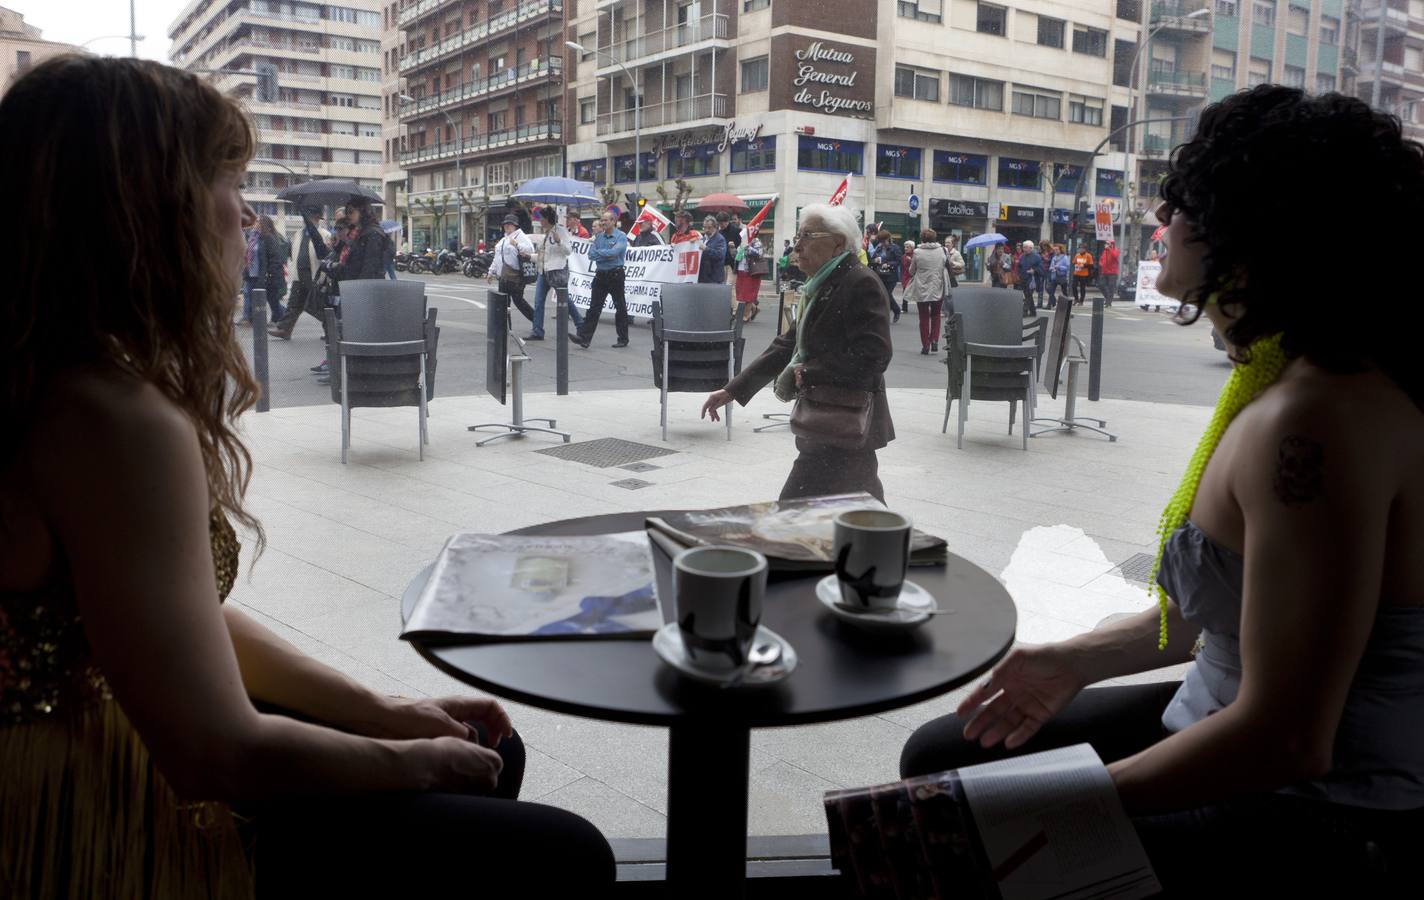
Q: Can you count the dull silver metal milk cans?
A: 0